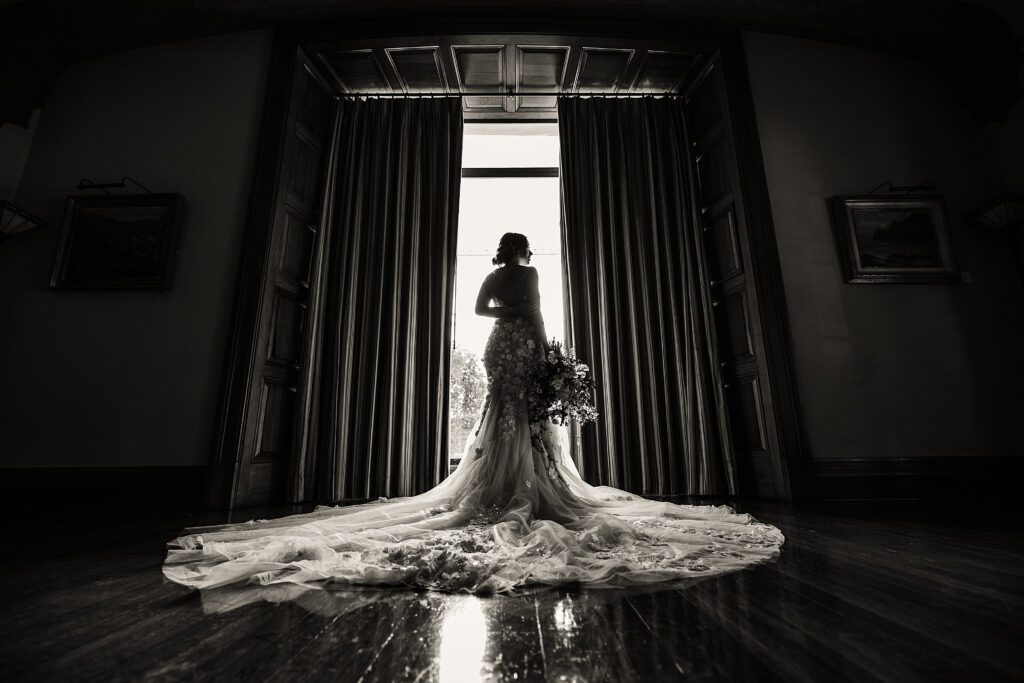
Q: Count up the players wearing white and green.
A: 0